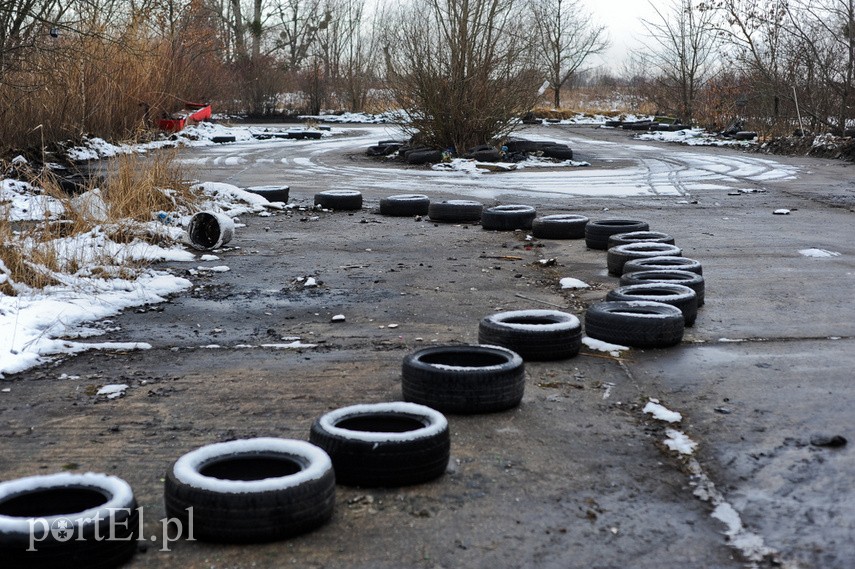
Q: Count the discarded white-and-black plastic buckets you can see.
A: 1